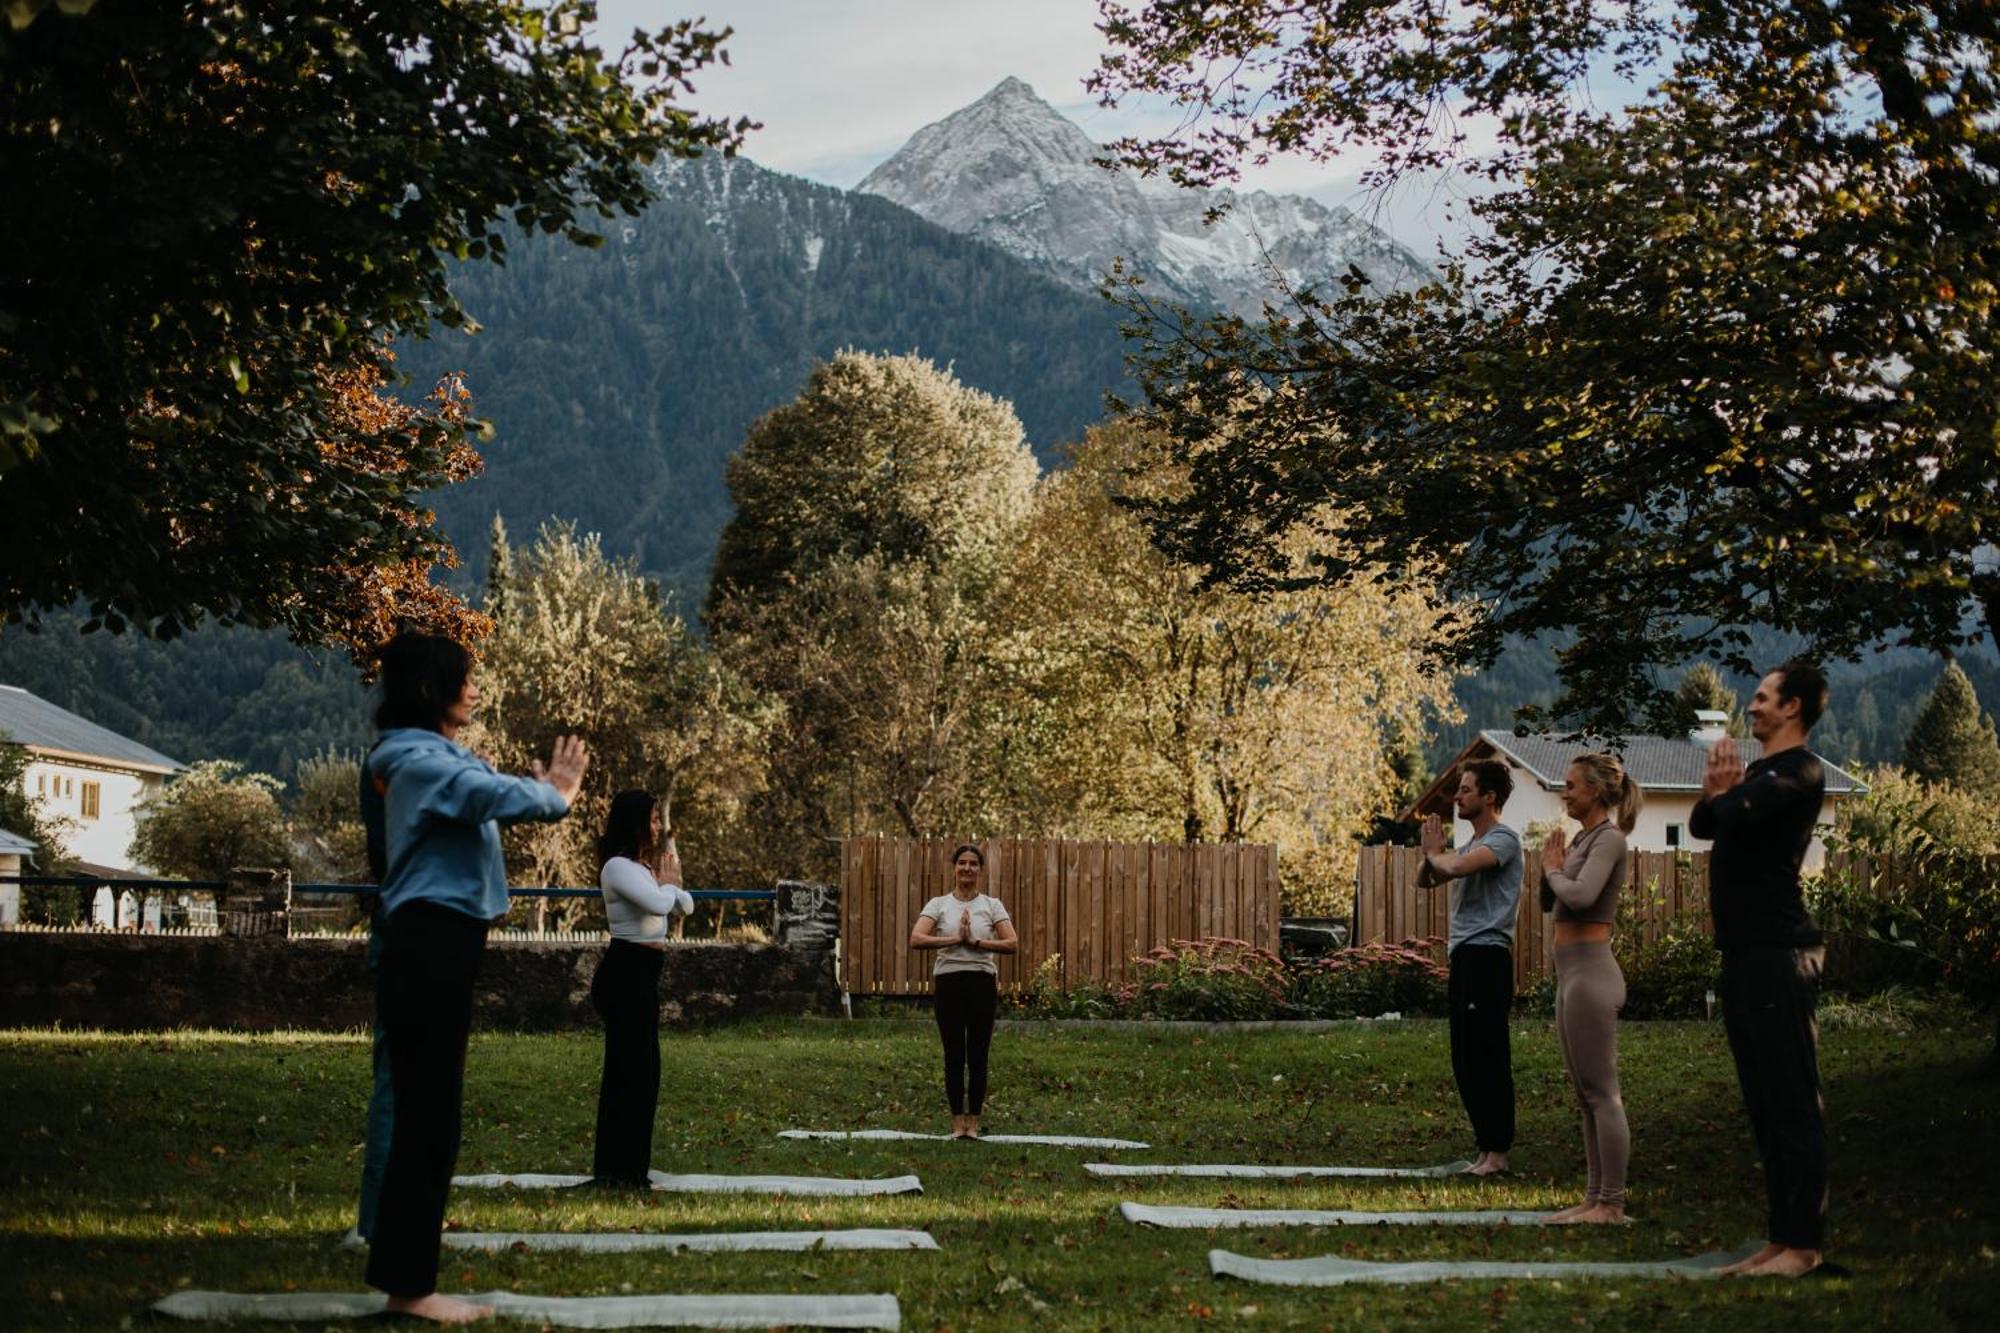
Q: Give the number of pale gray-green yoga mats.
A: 7